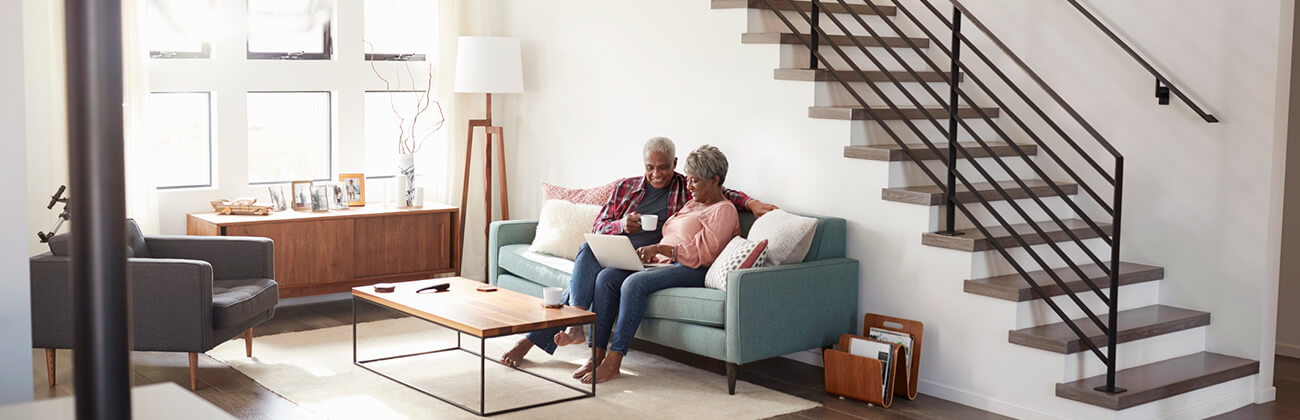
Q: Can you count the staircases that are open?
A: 1